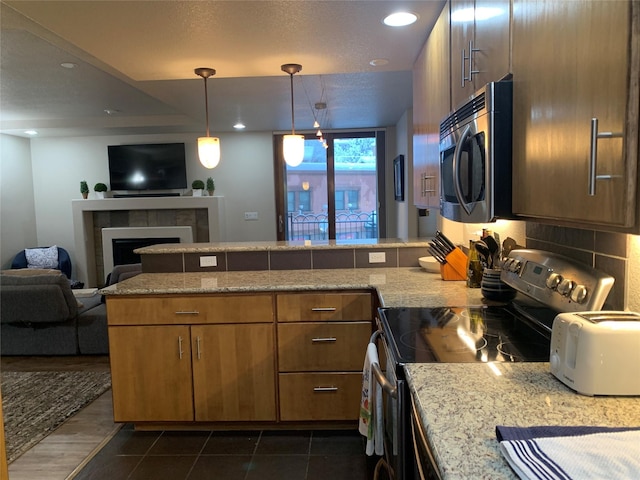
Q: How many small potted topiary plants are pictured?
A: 4